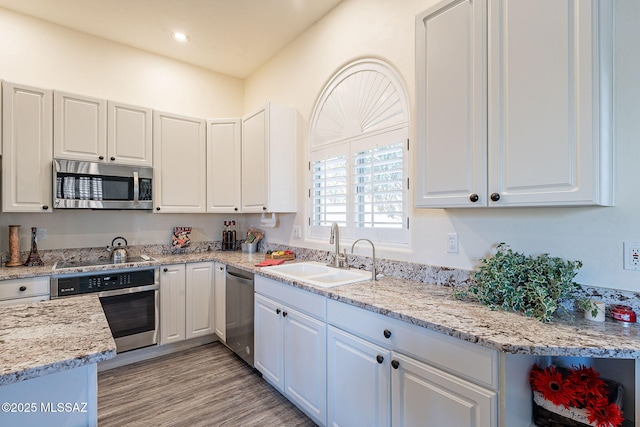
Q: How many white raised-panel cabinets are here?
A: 15